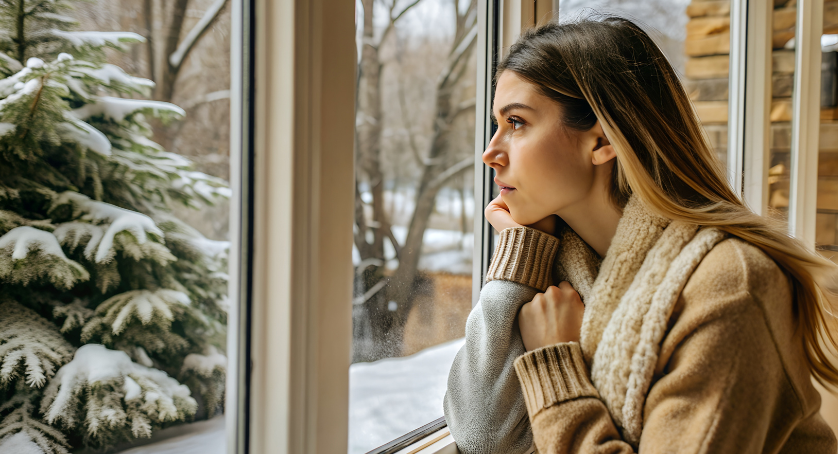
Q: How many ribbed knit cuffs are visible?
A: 2